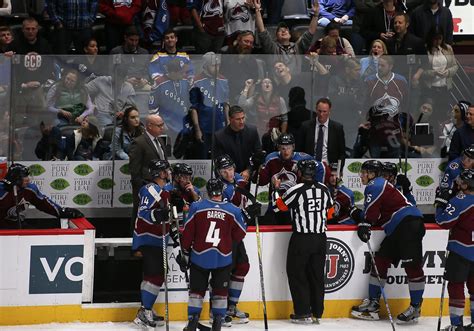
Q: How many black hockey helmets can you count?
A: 12